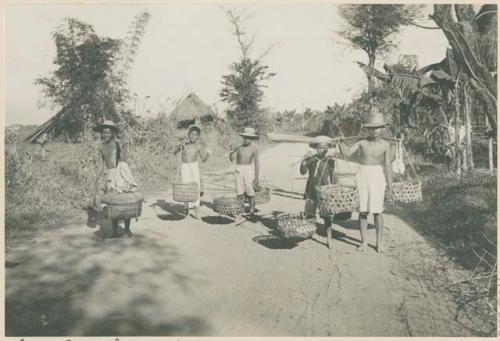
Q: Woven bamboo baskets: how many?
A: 7